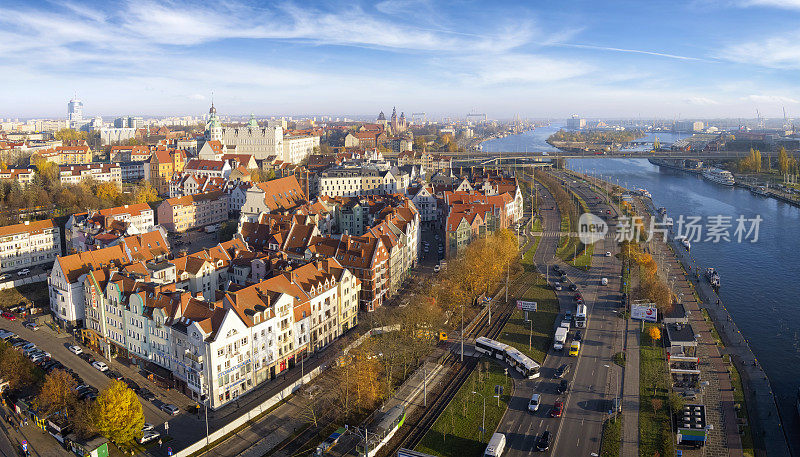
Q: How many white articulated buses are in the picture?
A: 1